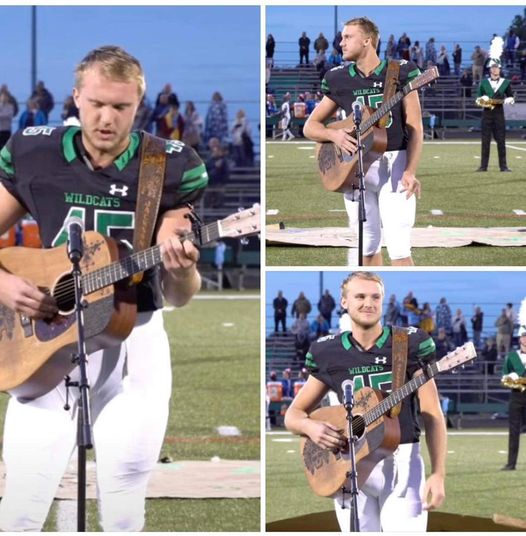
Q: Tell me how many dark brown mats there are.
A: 1